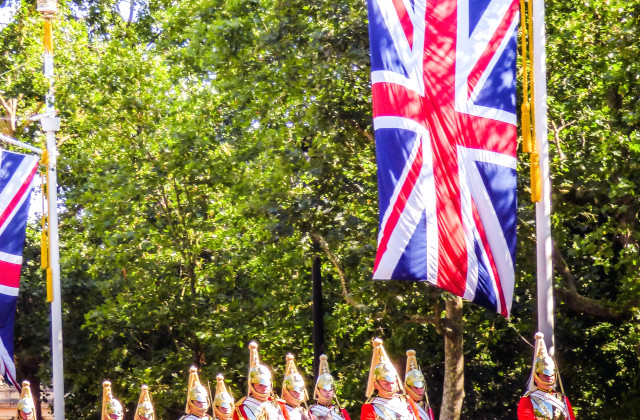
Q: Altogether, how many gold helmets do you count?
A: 11